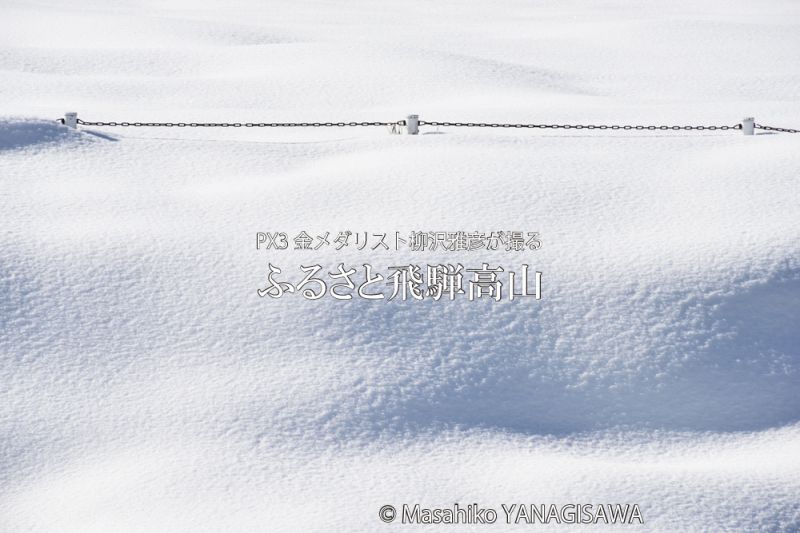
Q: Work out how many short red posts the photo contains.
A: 0